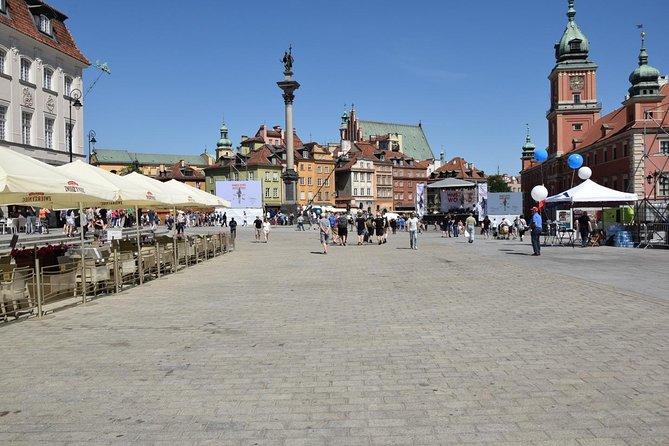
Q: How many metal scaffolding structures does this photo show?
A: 1